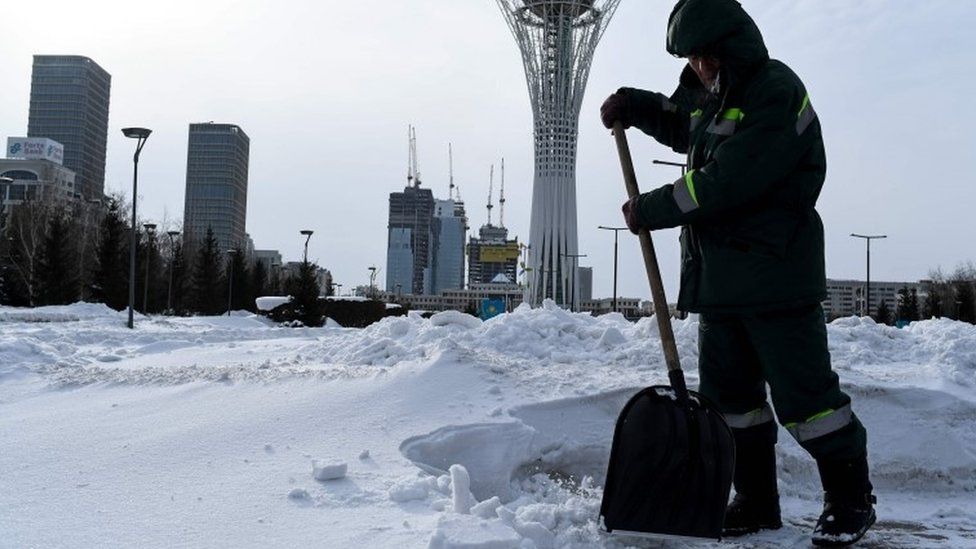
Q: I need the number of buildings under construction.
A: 3